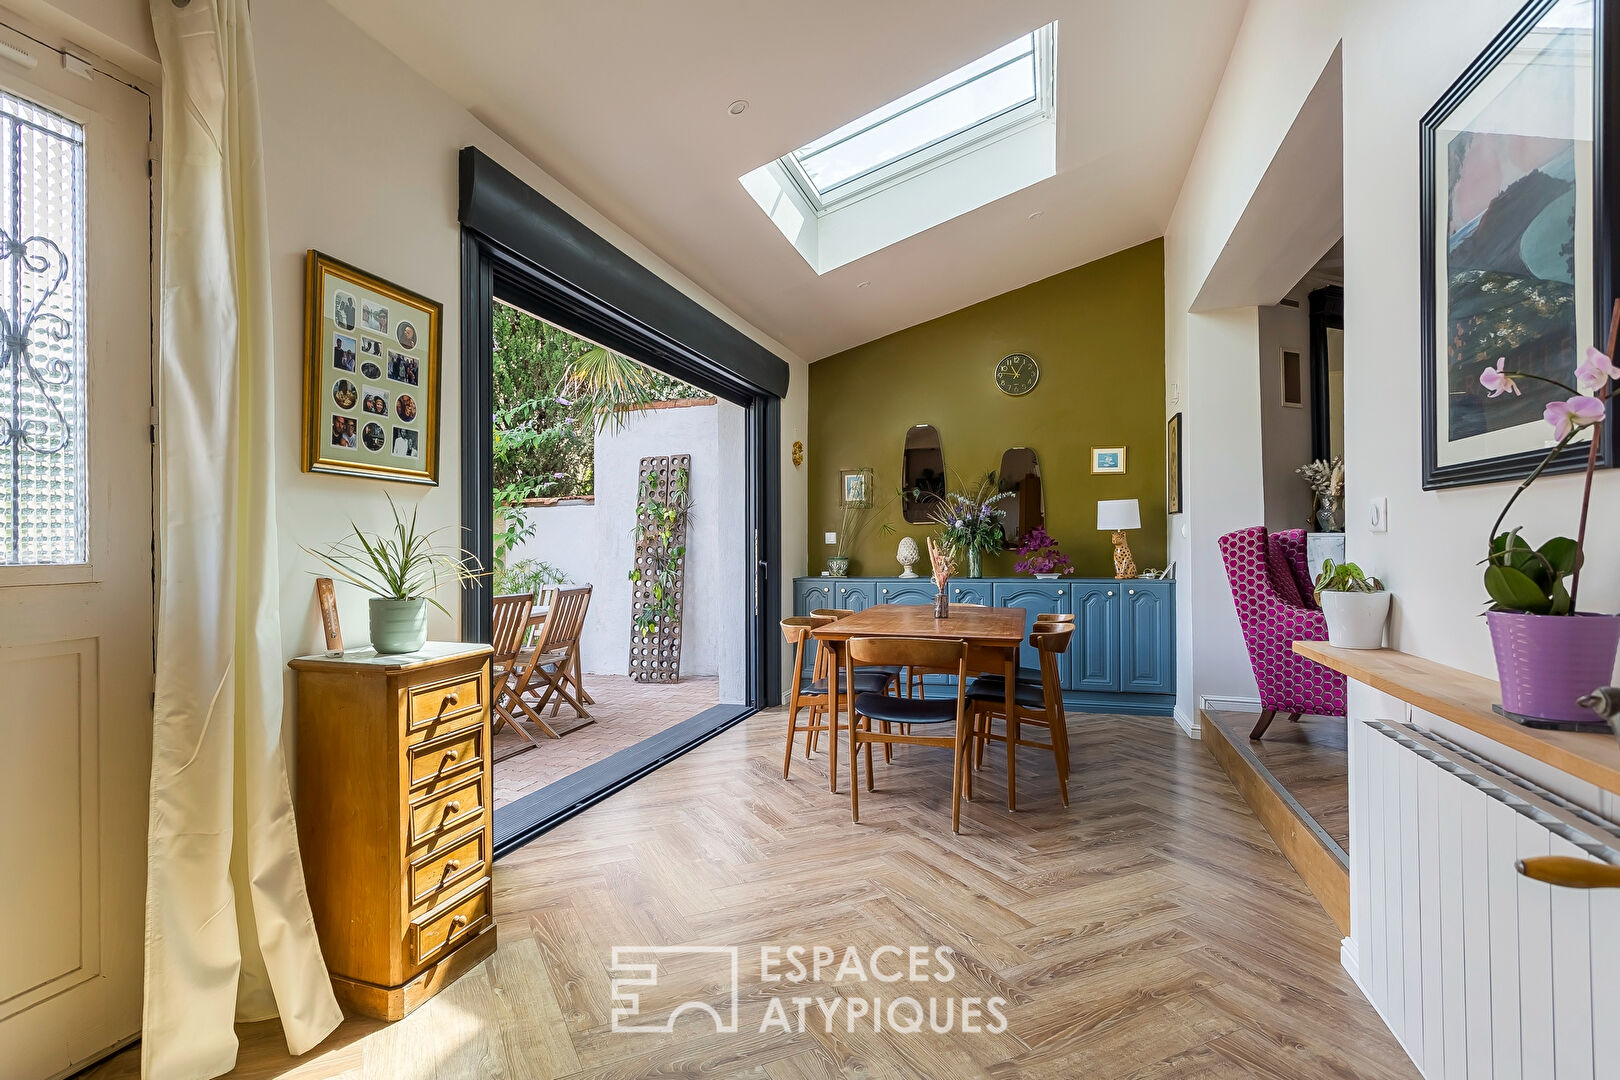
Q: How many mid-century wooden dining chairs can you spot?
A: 6